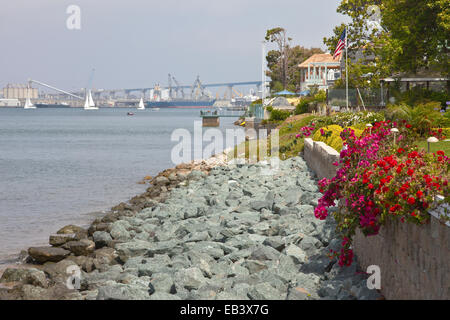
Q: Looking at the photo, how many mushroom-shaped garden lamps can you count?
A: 3